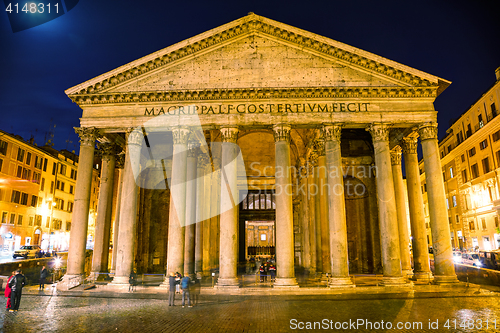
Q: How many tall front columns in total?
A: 8